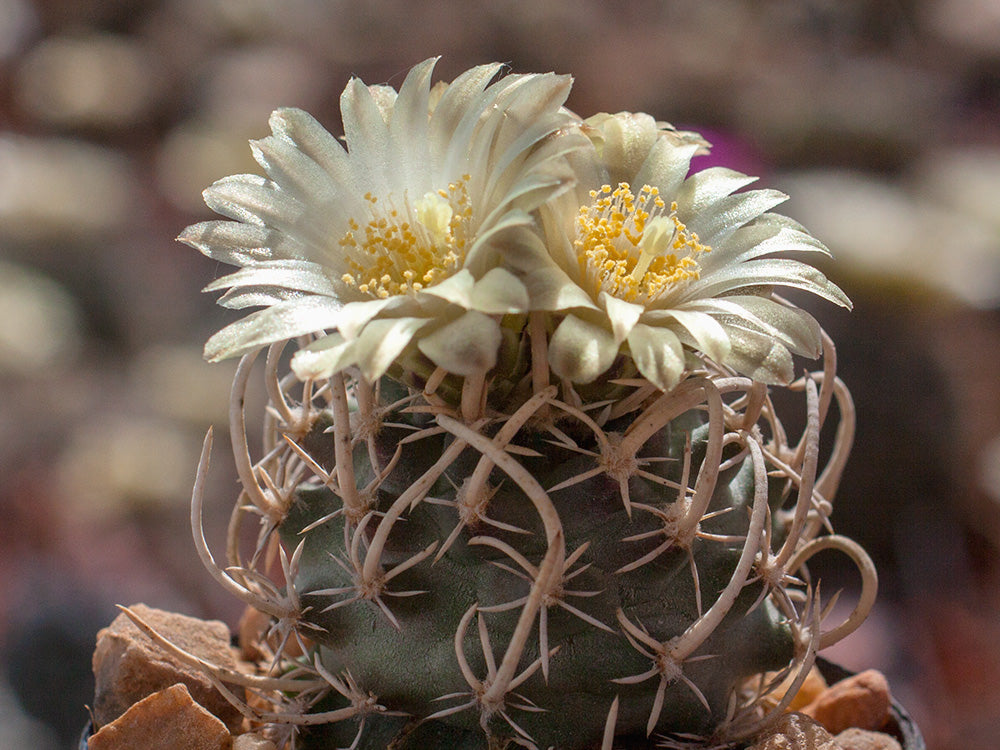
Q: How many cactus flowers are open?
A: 2